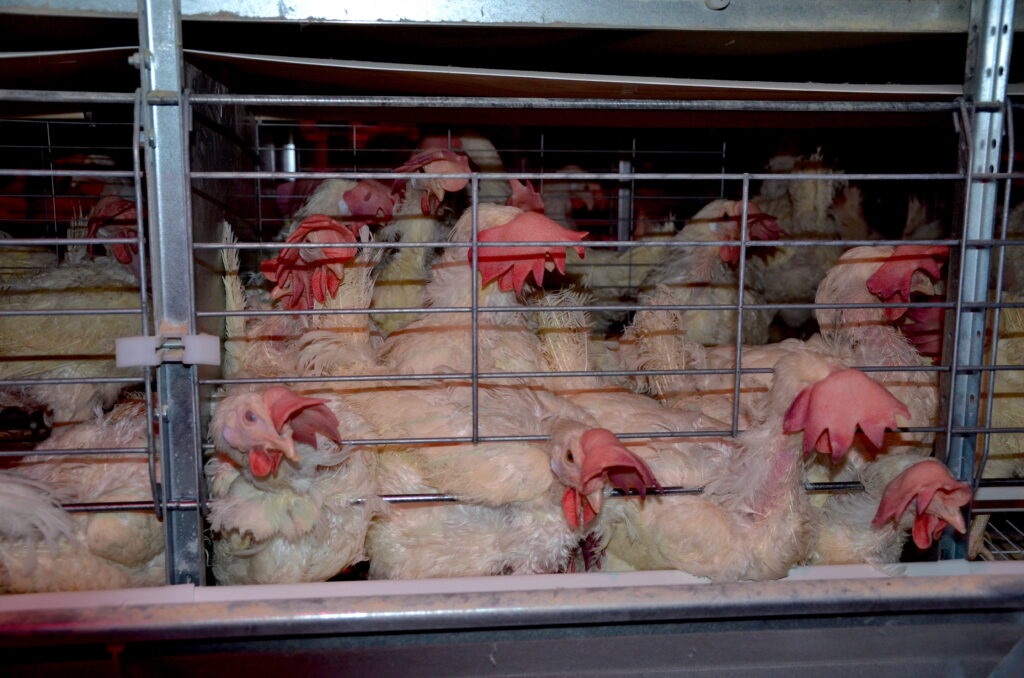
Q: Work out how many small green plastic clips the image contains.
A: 0